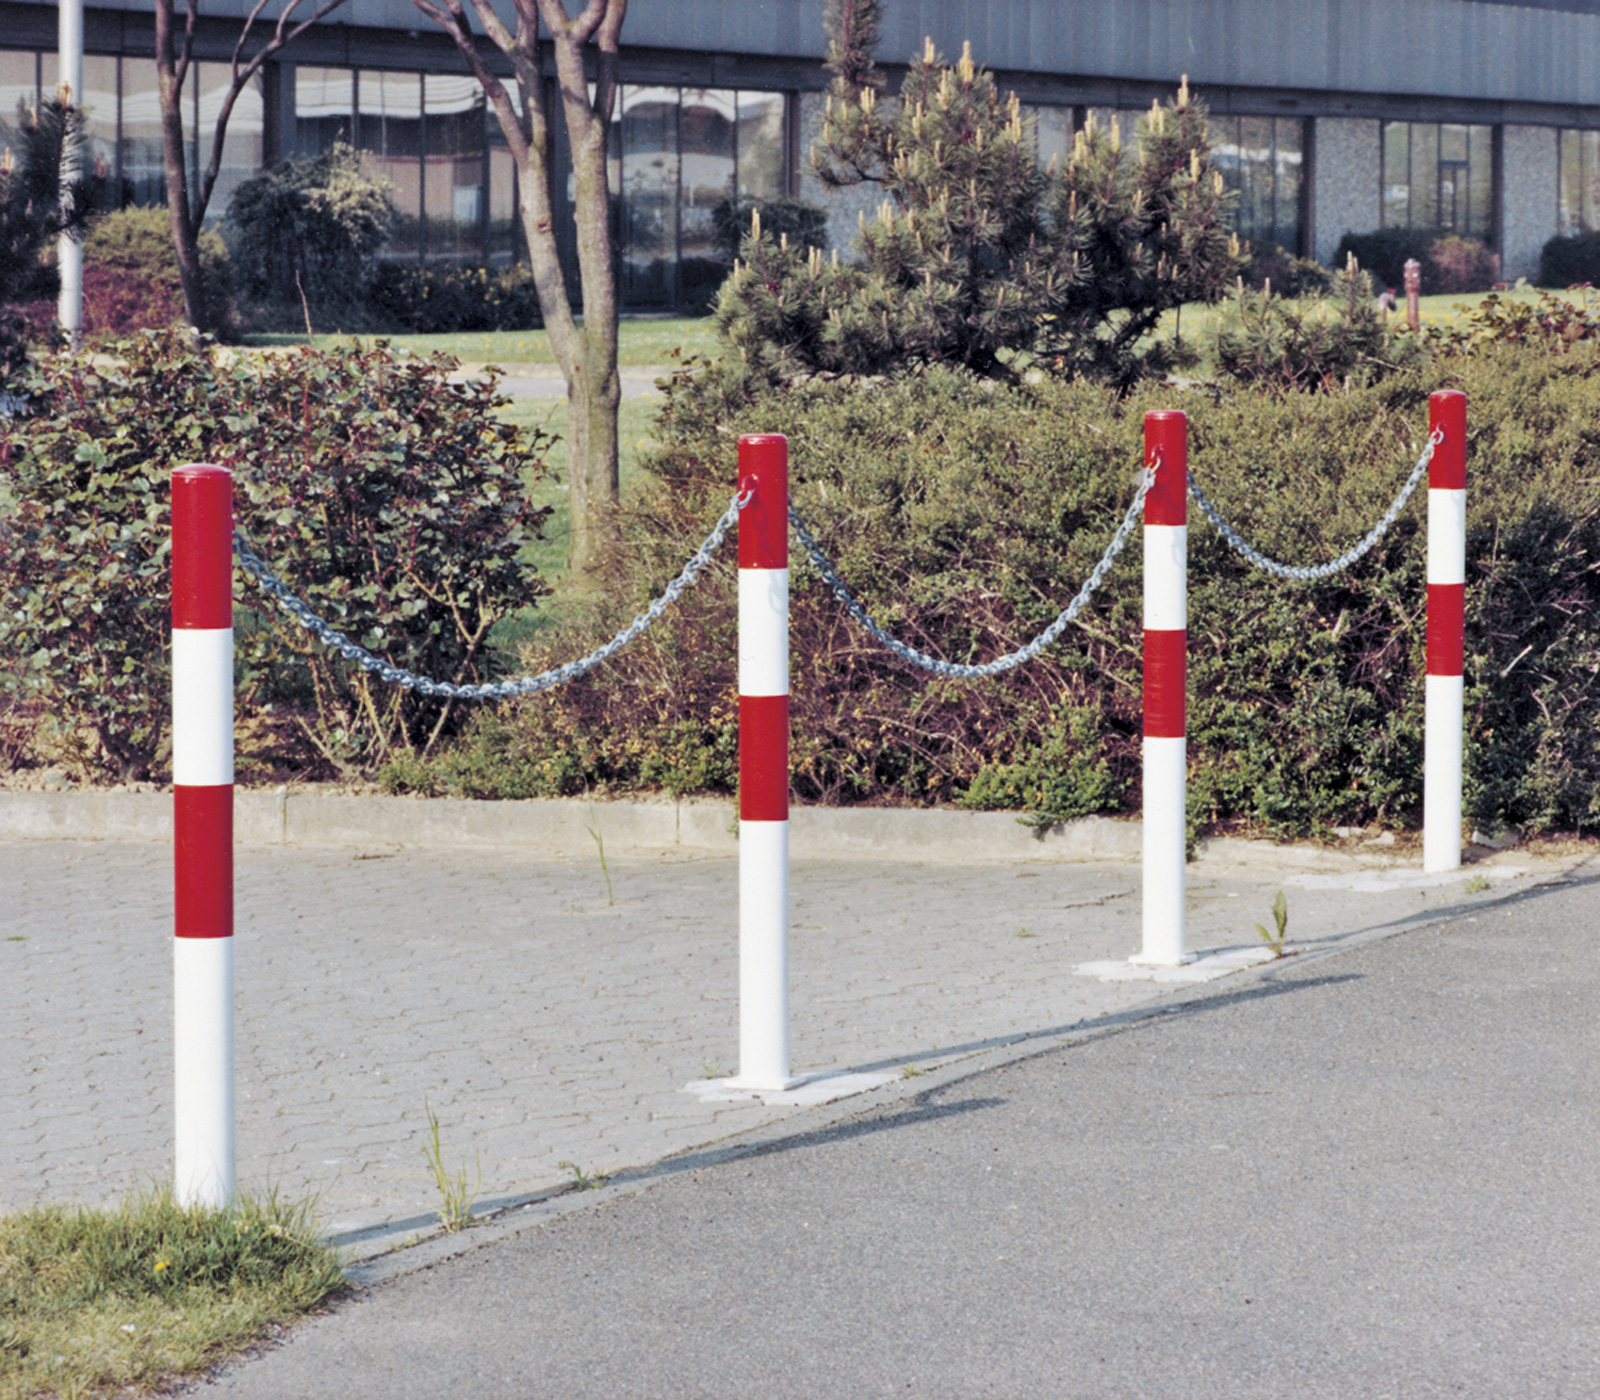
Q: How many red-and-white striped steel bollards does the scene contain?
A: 4